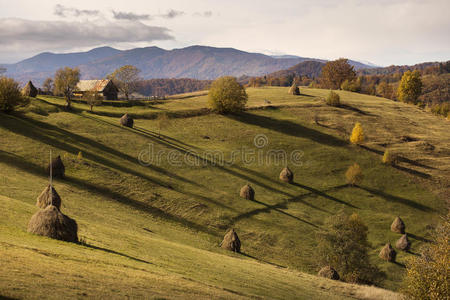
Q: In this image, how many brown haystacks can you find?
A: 13